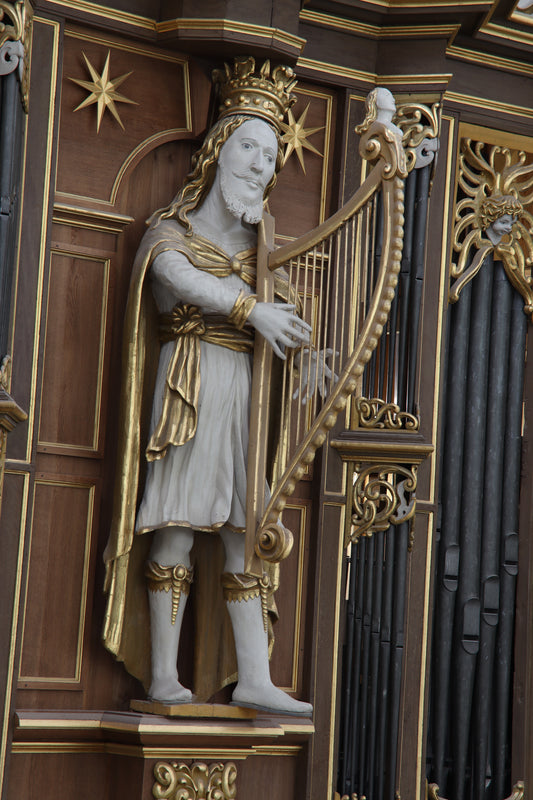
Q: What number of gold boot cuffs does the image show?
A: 2